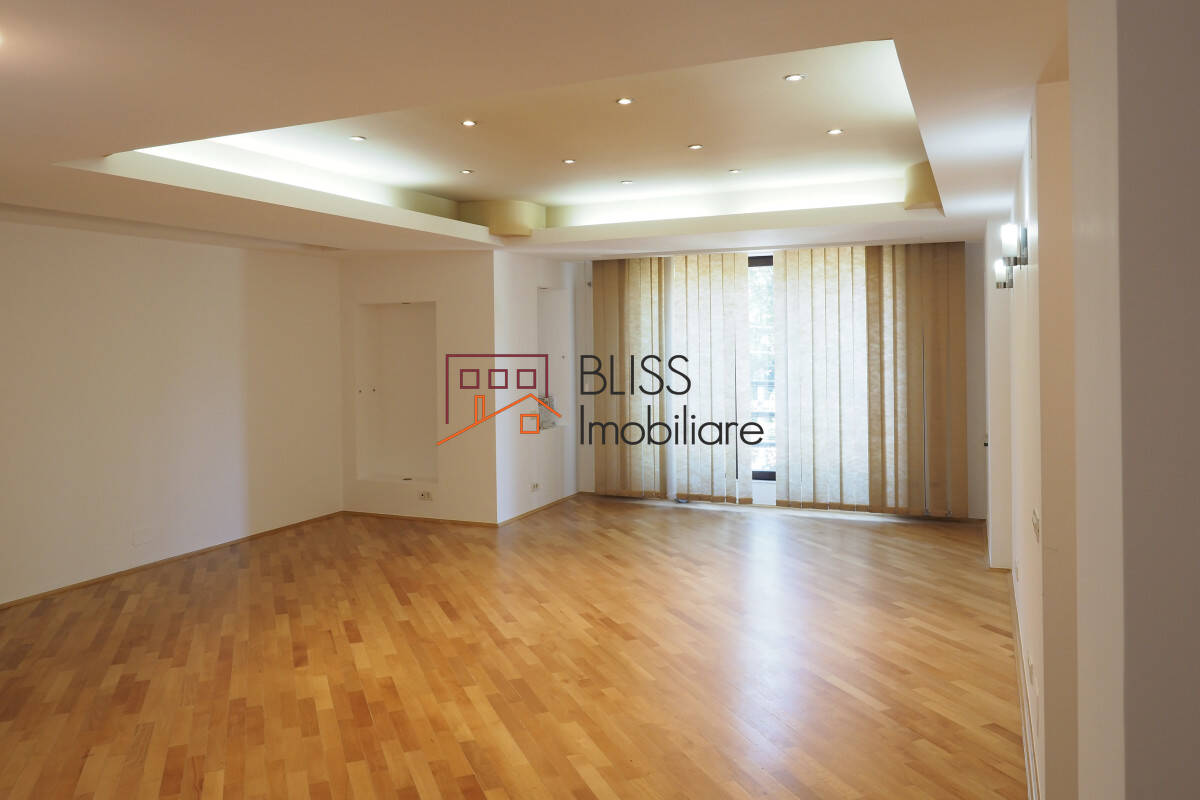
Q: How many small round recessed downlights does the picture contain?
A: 10